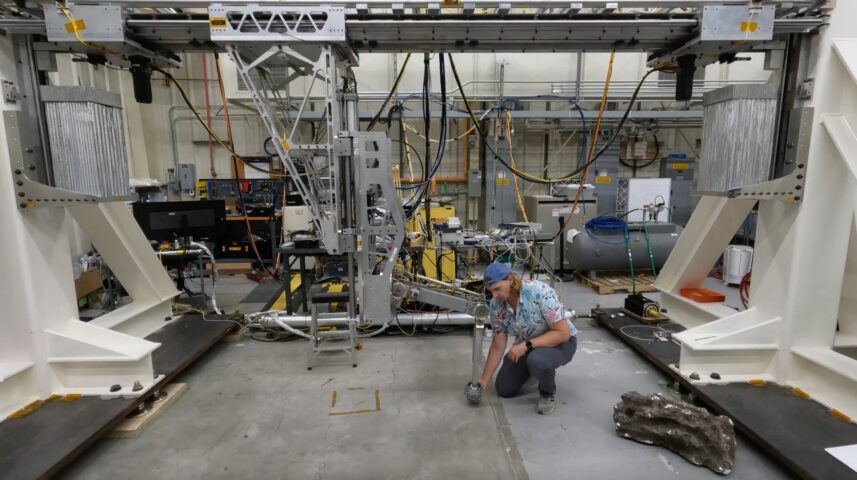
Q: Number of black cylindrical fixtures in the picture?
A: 2